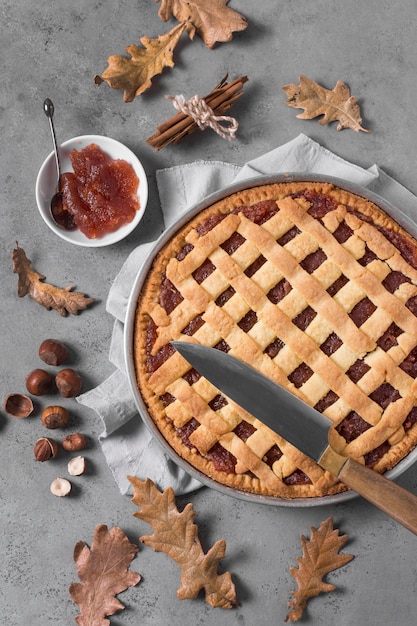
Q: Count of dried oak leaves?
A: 7